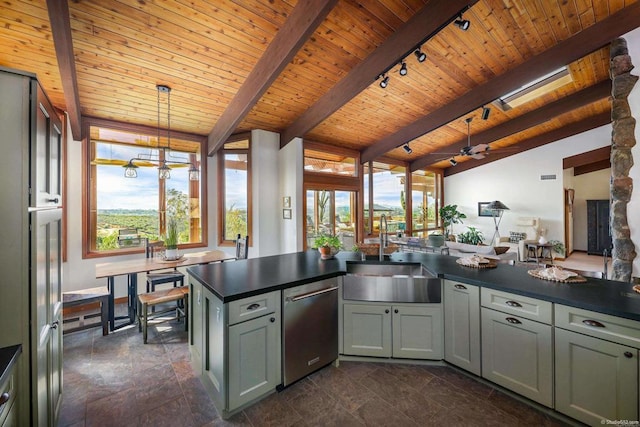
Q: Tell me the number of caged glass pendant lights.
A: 3